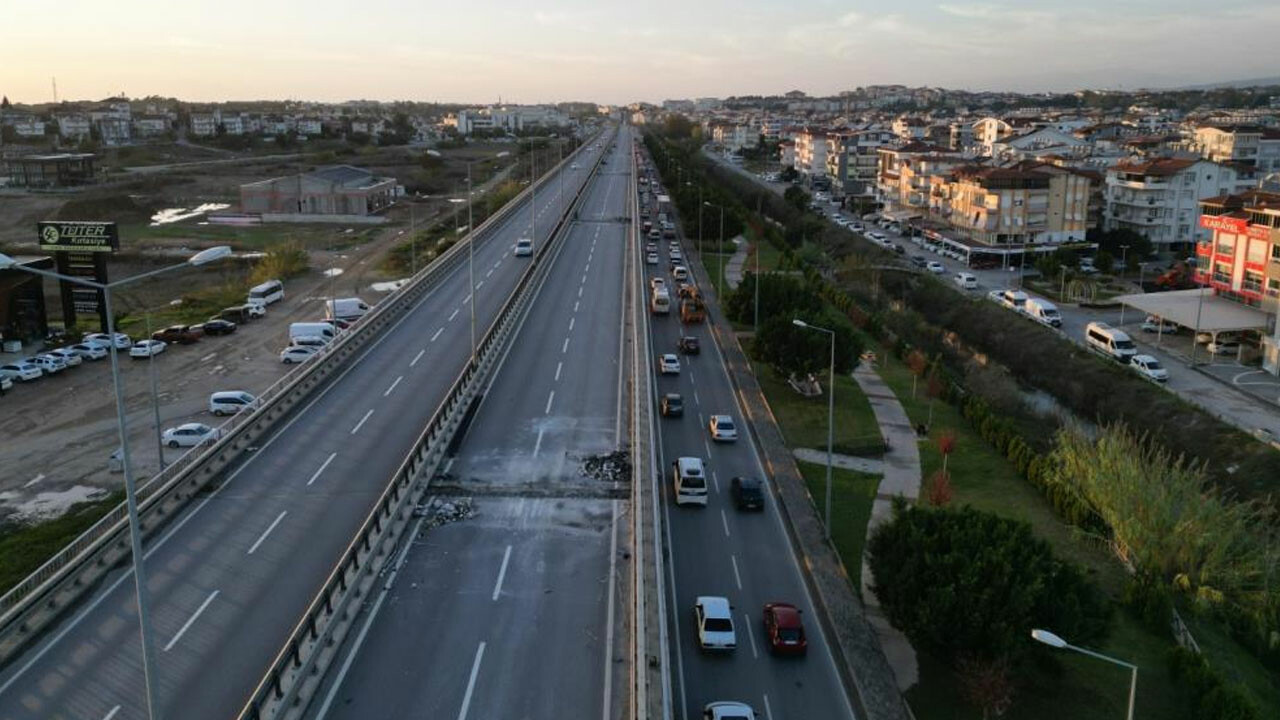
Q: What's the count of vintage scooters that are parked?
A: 0